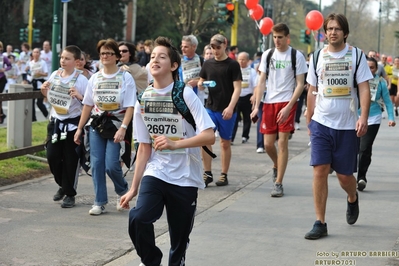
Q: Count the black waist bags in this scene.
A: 1